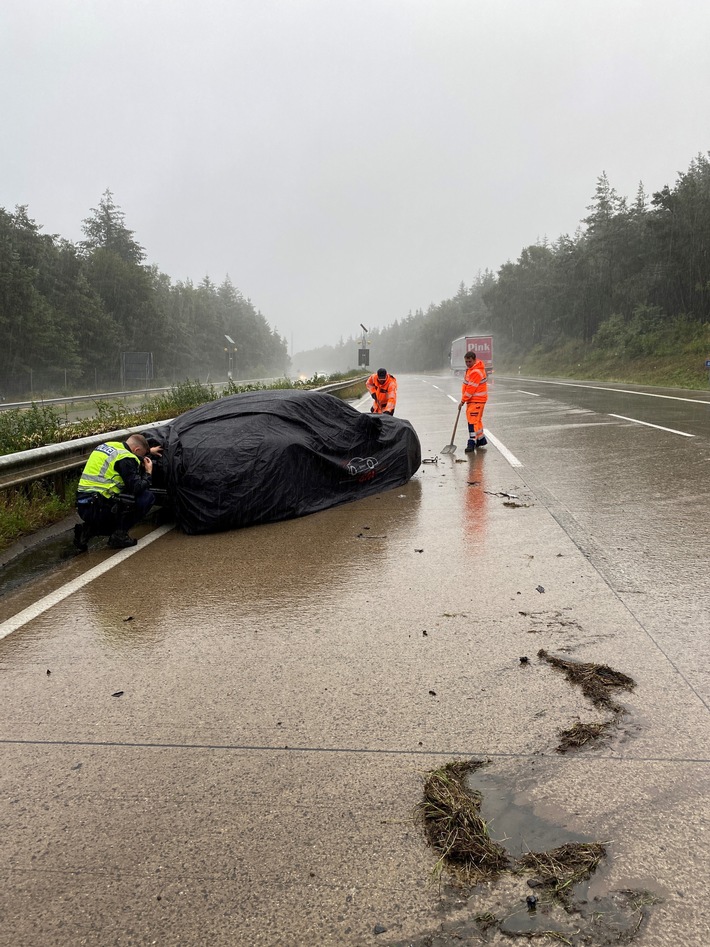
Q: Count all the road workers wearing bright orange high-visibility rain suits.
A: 2